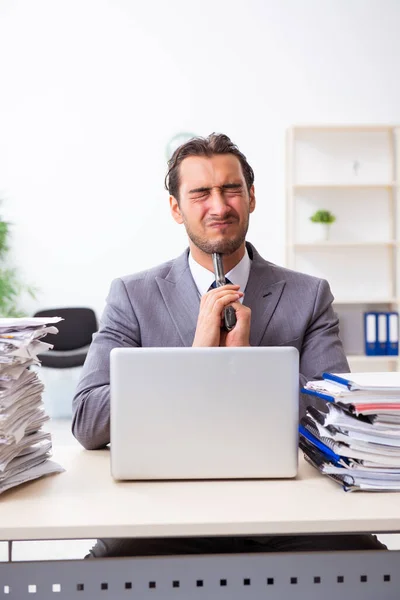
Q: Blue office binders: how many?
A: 3